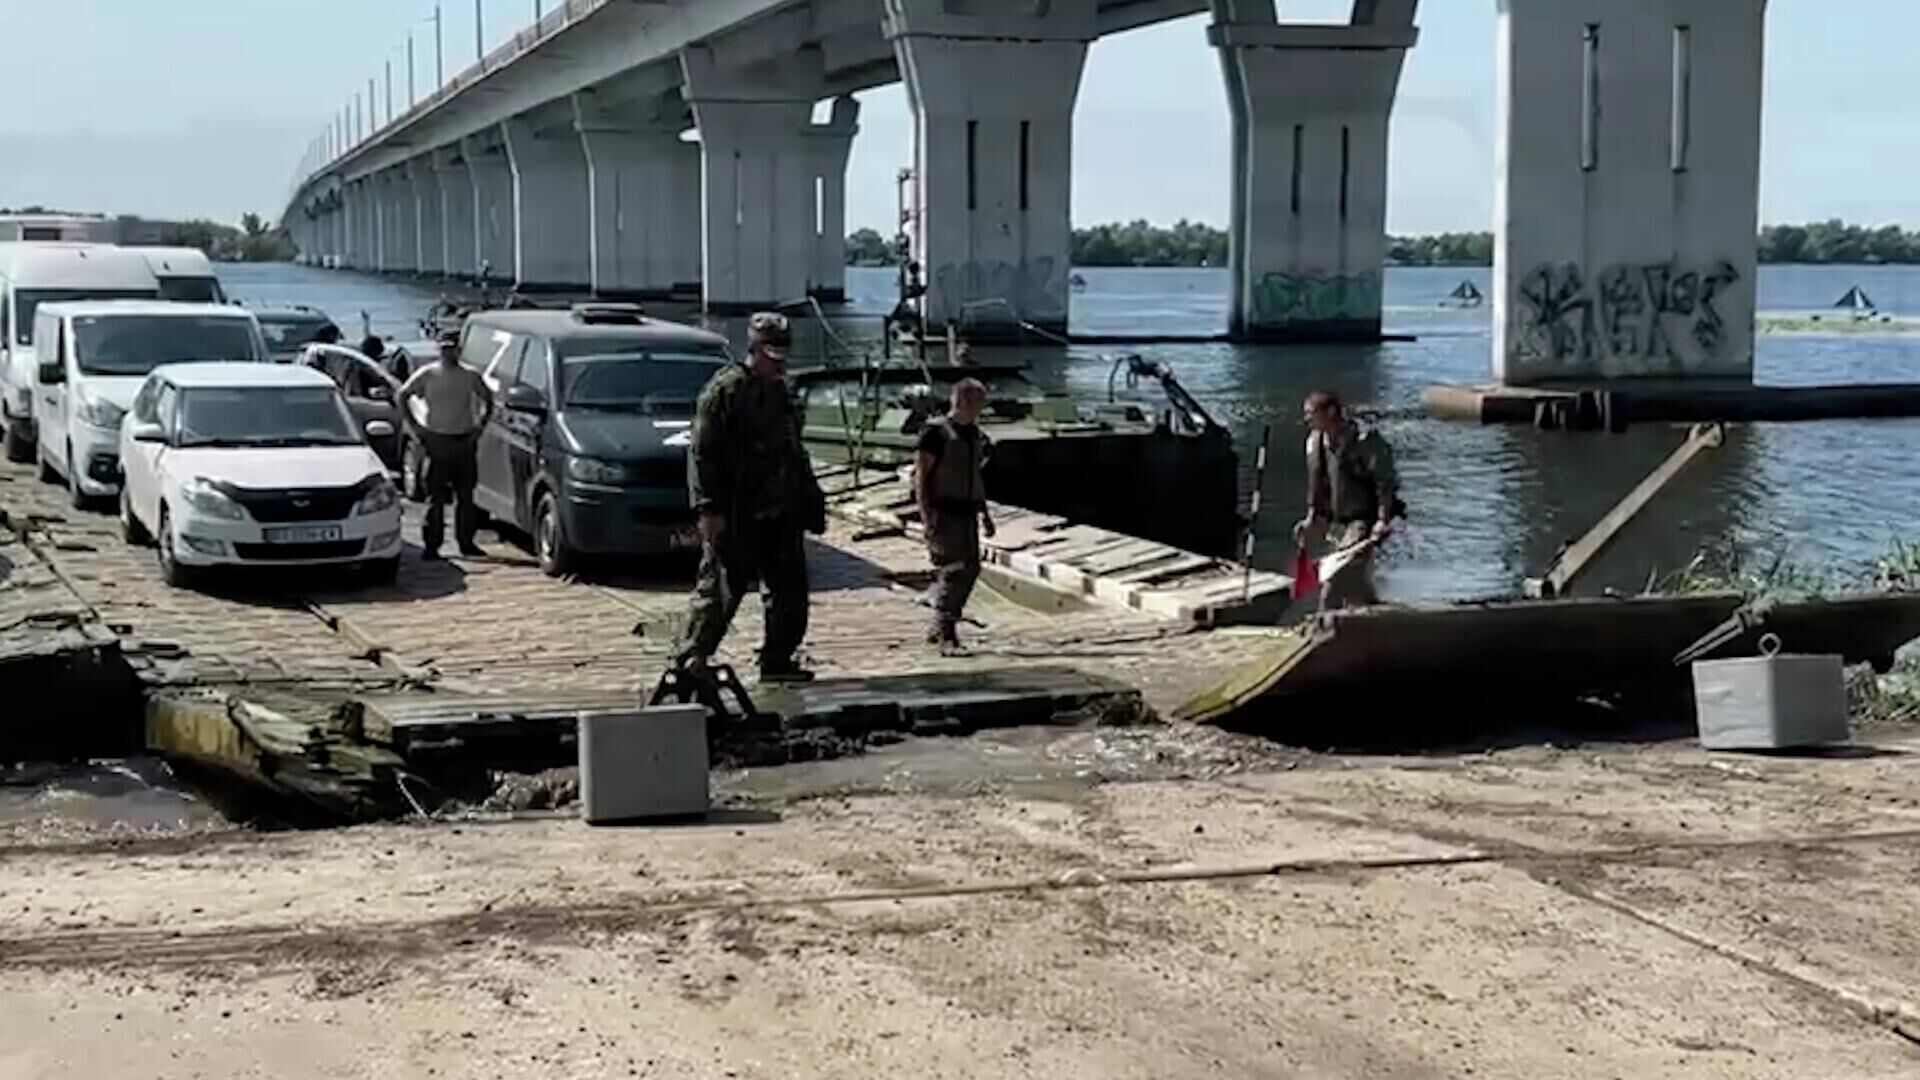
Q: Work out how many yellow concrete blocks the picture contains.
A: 0